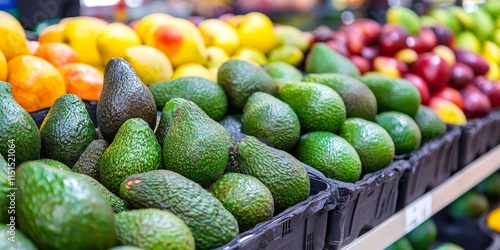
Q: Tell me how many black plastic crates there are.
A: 4